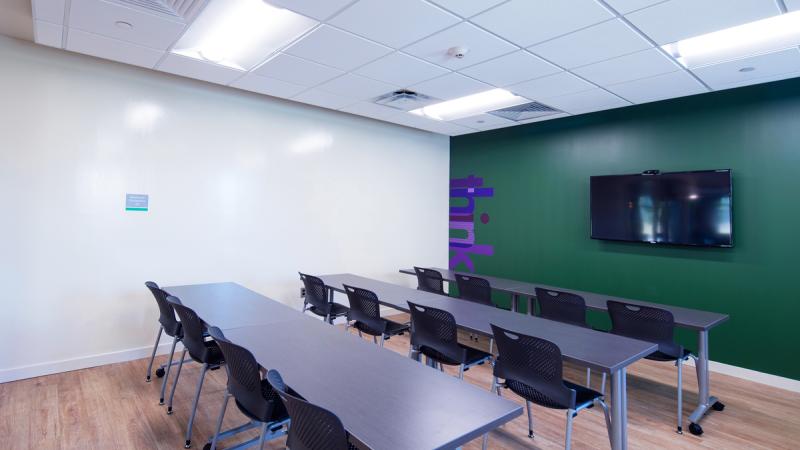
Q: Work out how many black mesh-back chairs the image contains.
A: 12